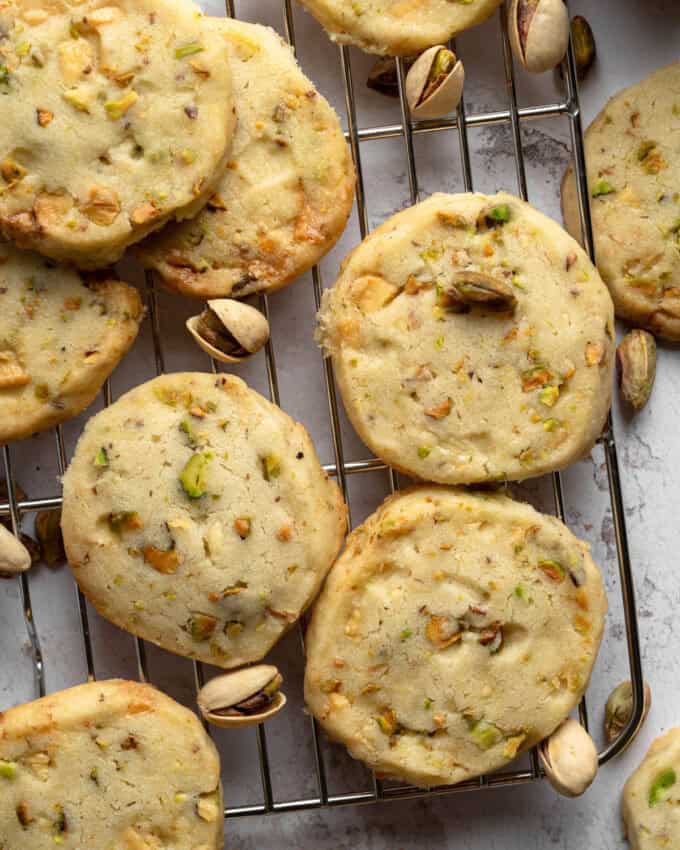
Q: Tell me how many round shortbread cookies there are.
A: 10